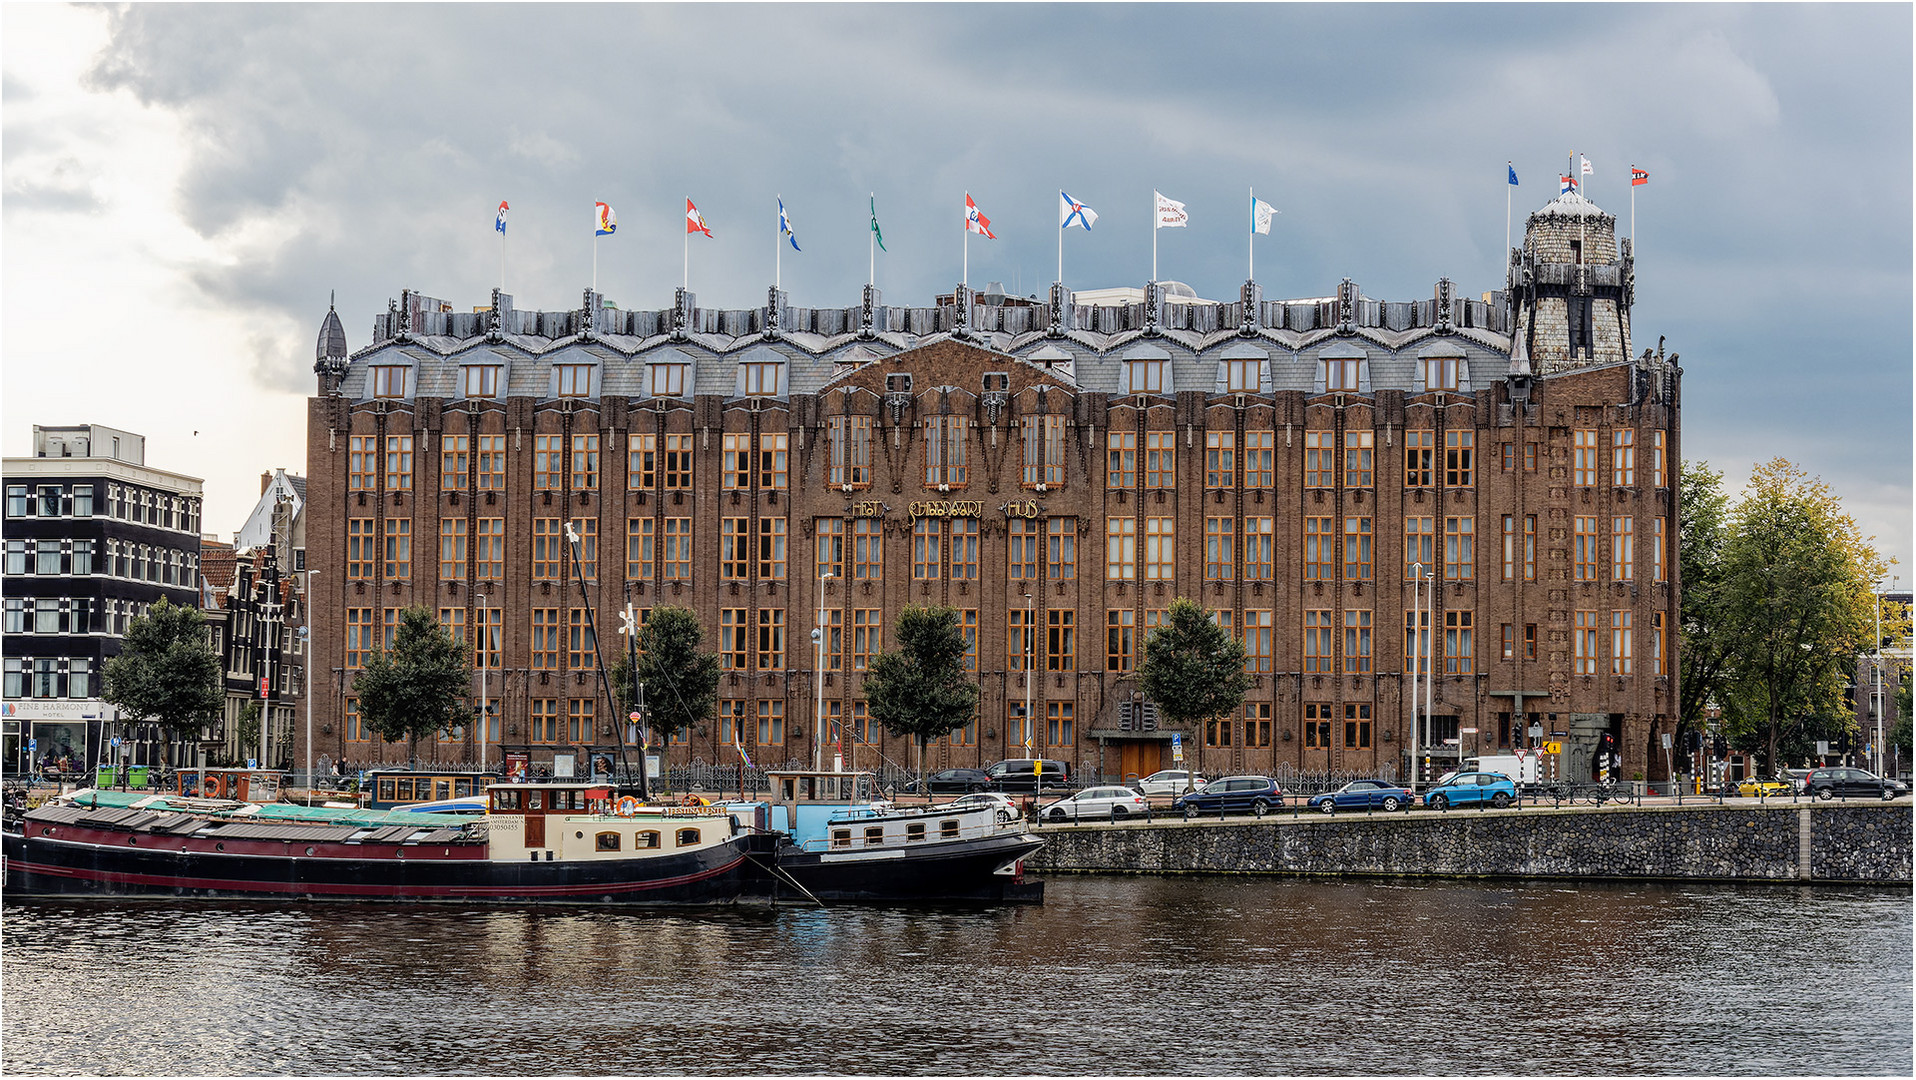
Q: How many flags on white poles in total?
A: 13